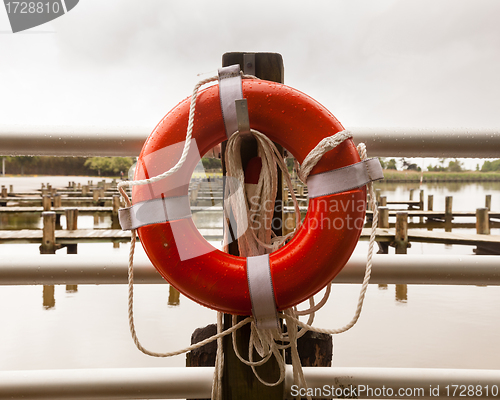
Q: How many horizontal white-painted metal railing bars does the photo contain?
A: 3